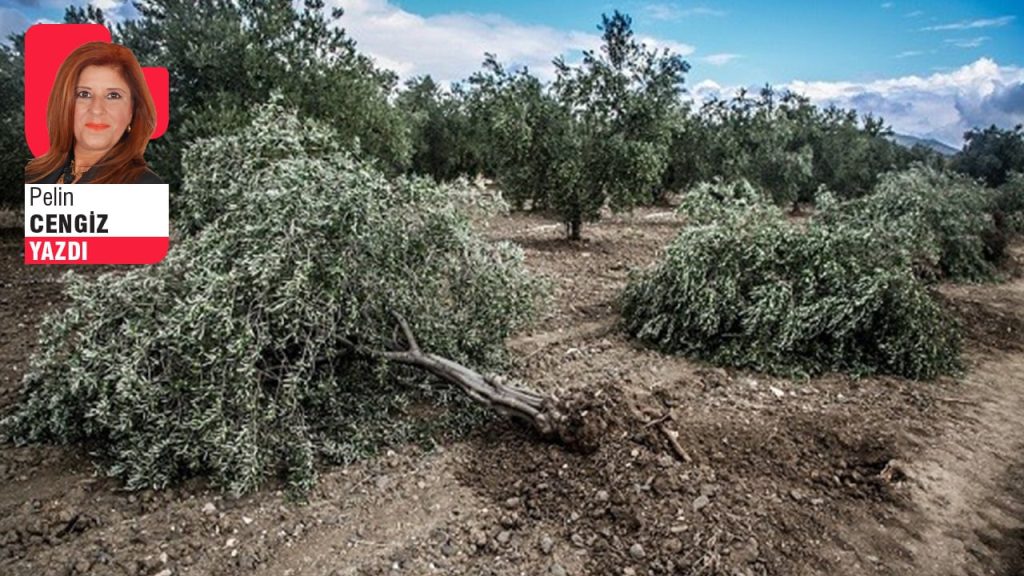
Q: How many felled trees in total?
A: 3